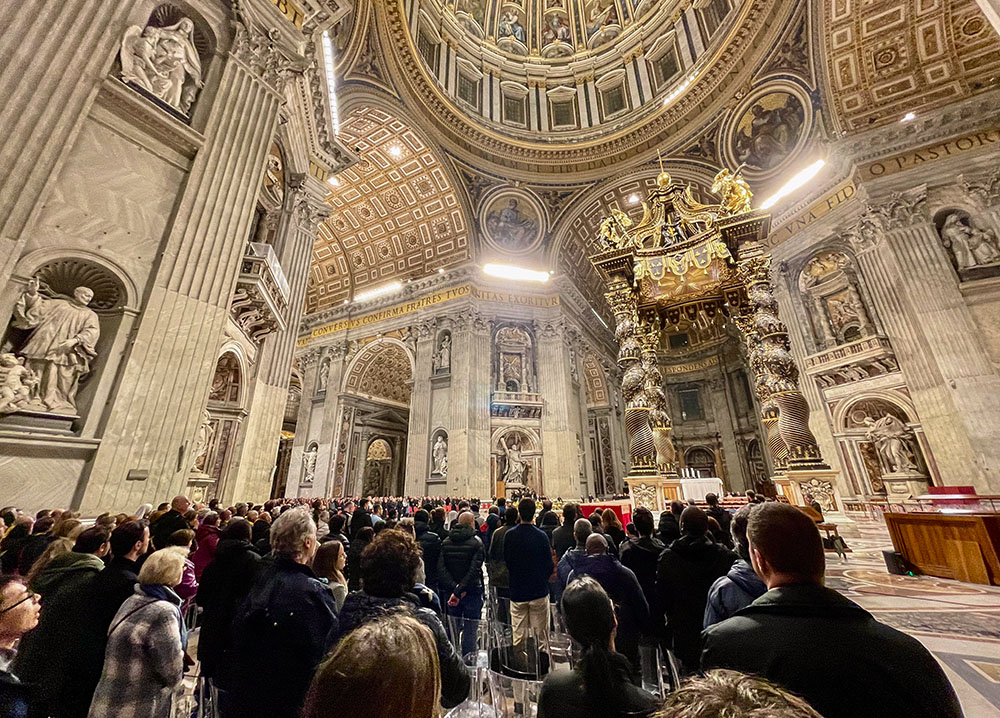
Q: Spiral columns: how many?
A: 4